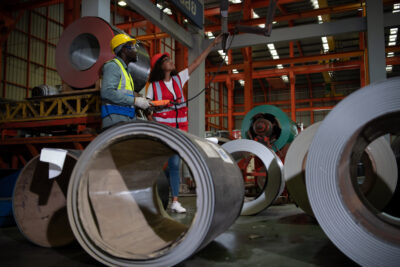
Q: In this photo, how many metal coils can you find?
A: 7